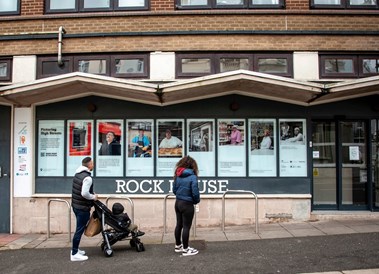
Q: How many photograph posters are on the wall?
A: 8